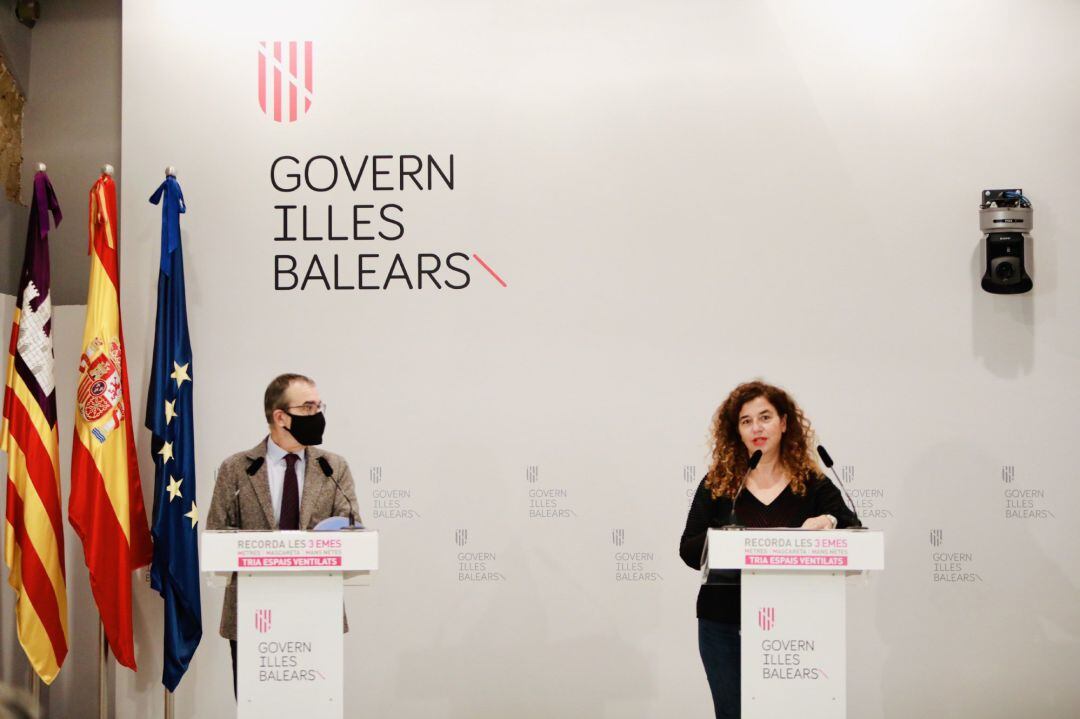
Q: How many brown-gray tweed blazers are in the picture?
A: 1